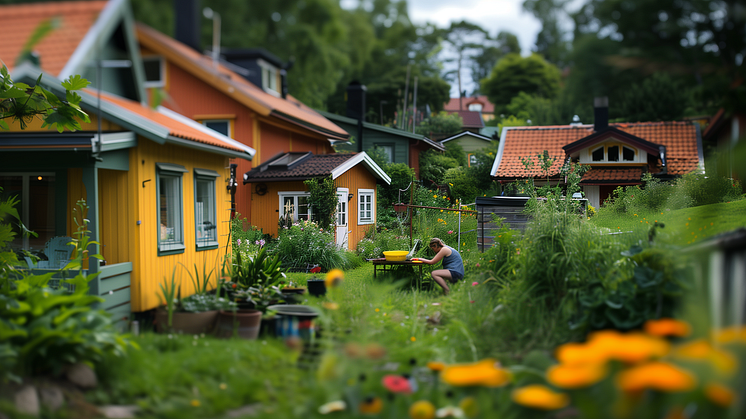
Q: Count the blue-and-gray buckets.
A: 1